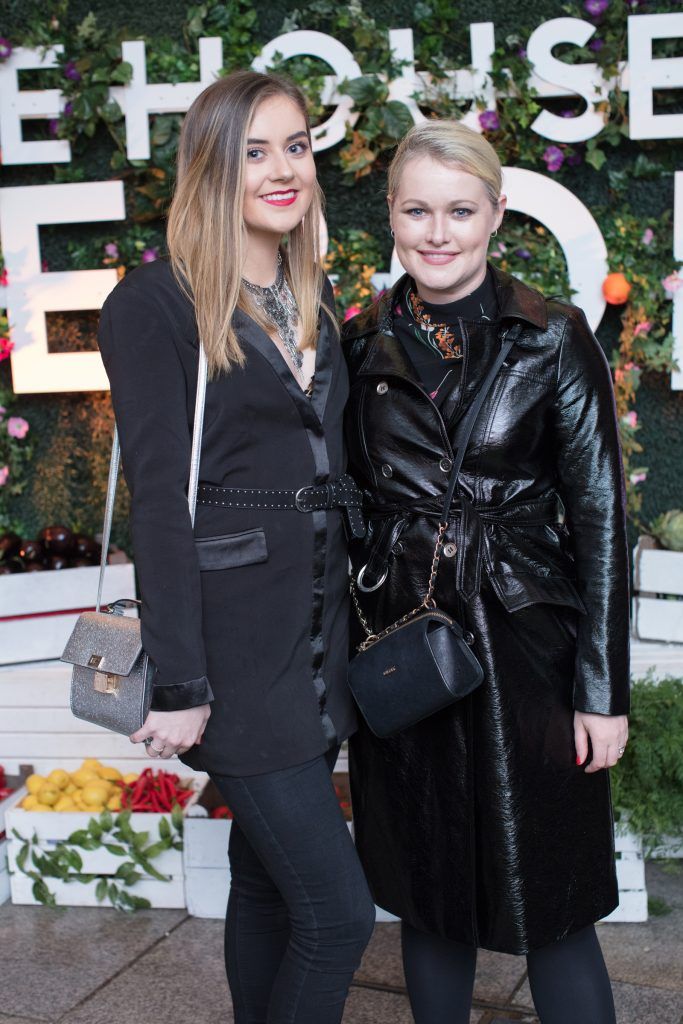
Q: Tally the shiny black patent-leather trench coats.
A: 1